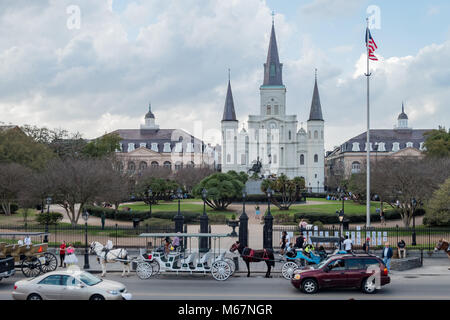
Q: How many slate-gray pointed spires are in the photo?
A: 3